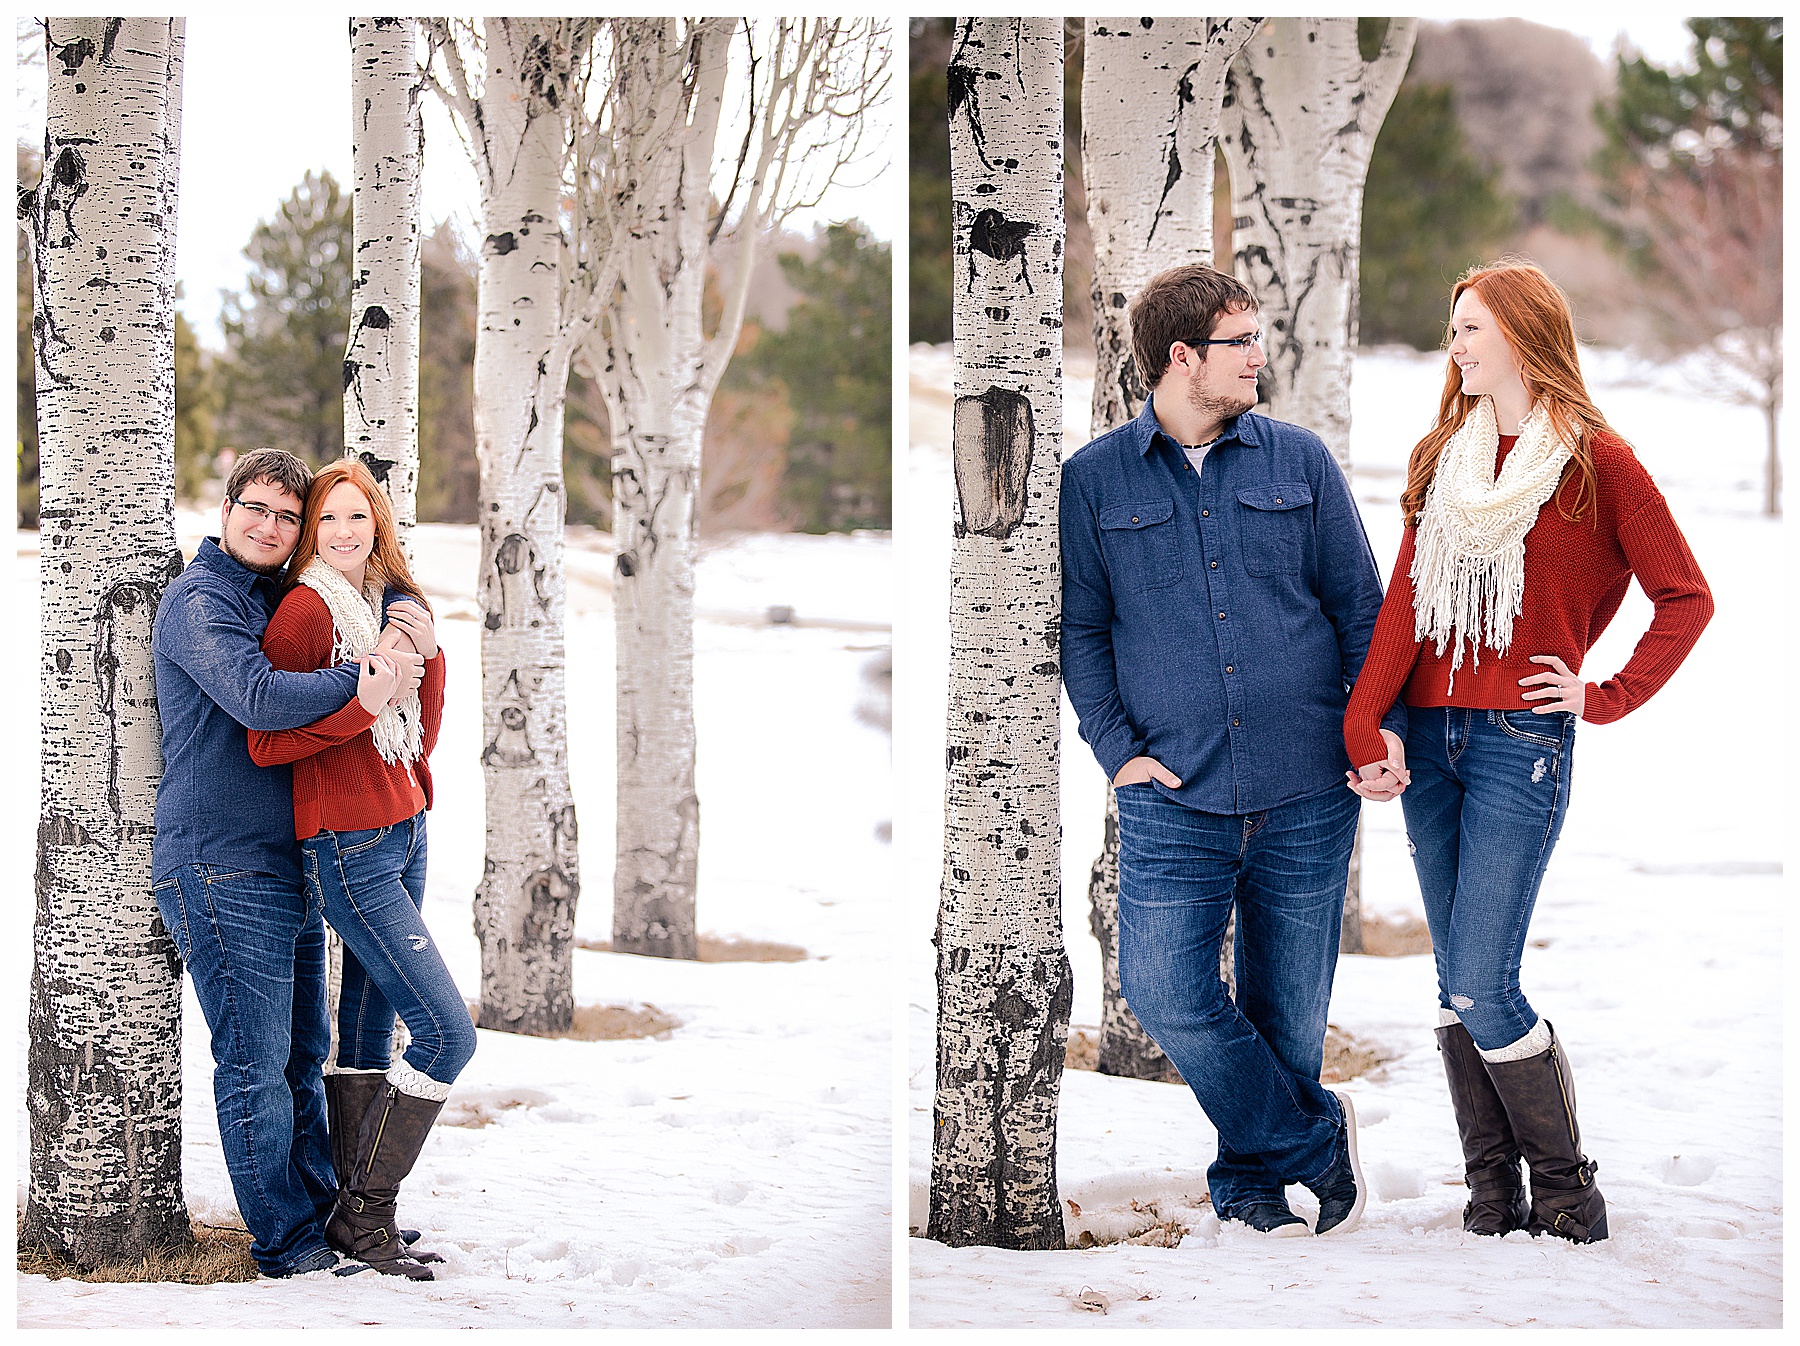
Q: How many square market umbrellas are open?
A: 0